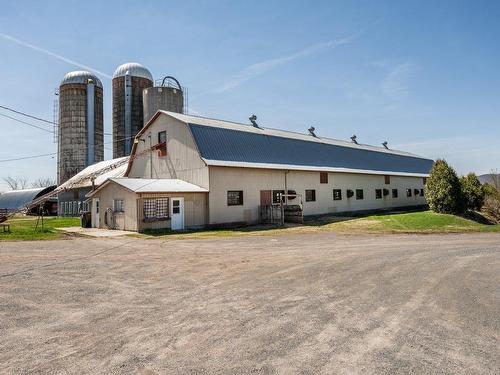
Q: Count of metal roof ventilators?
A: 4